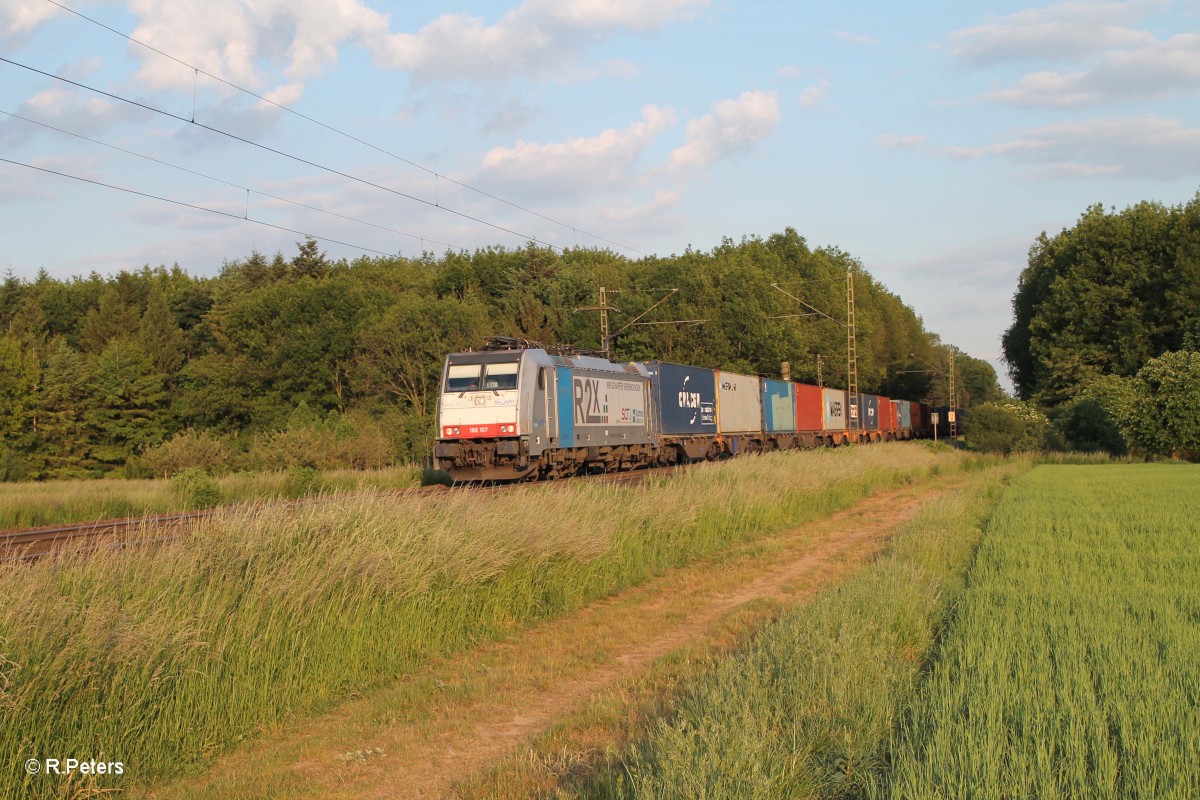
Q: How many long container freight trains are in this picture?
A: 1